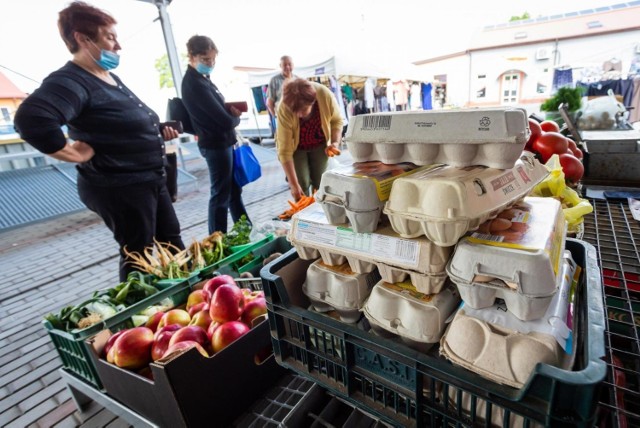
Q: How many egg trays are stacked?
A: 8